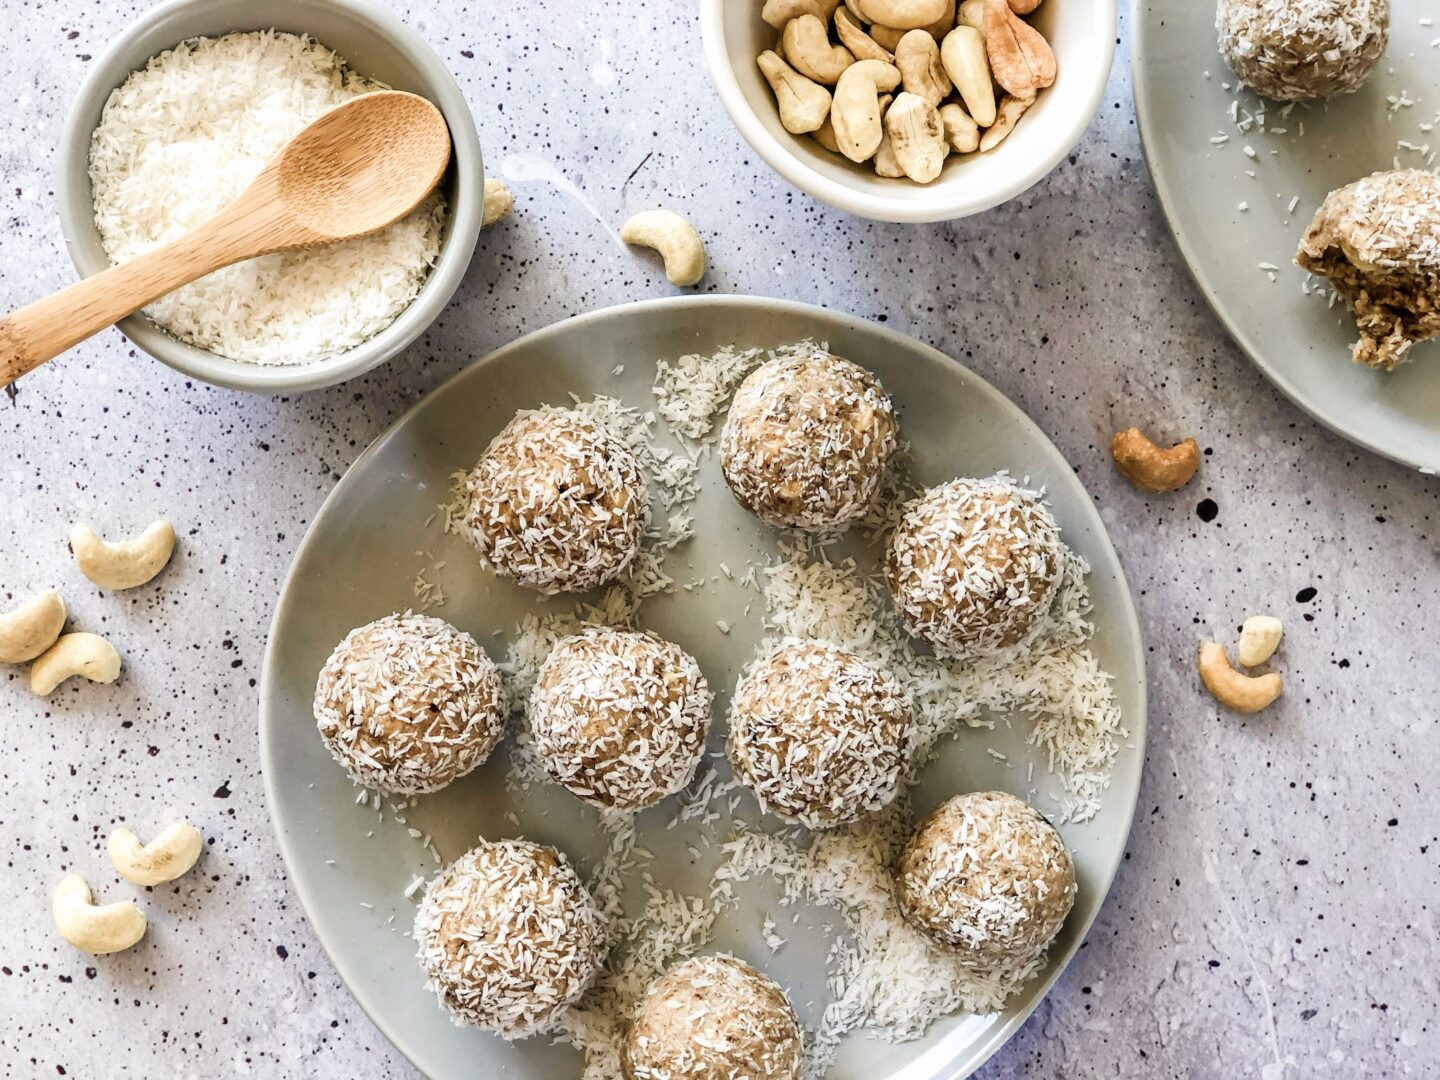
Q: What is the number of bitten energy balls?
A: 1